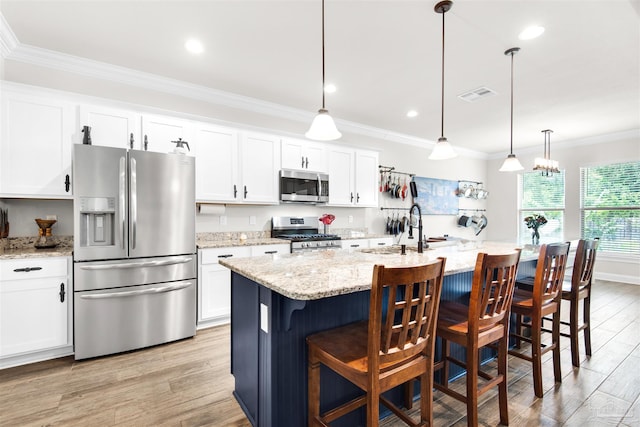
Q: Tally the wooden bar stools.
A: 4